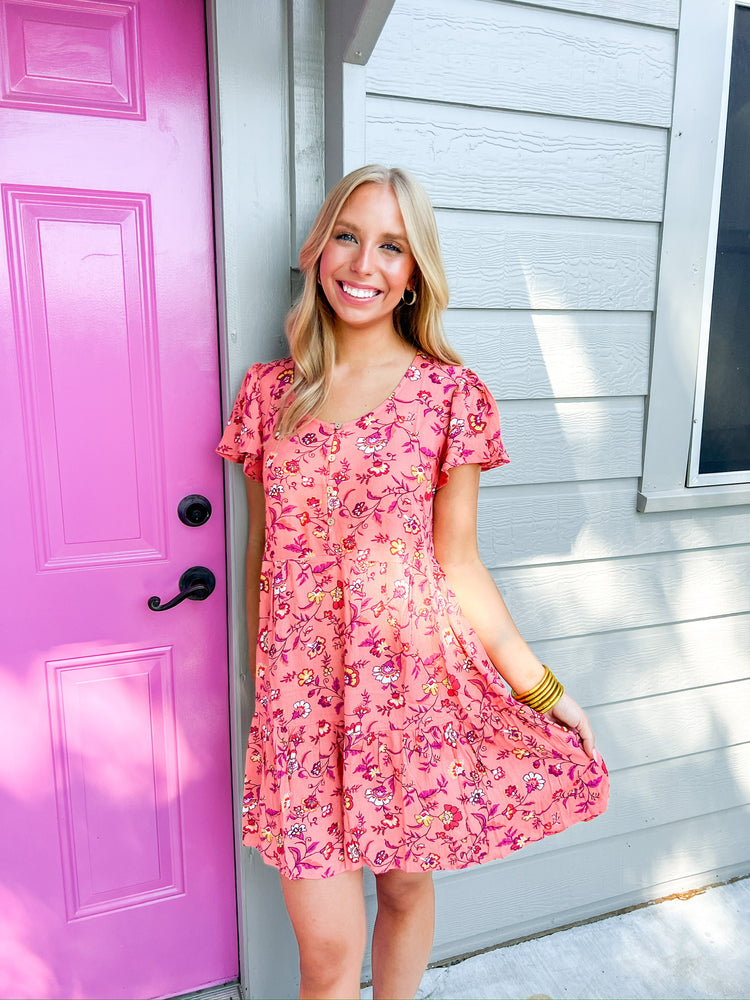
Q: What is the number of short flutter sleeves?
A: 2